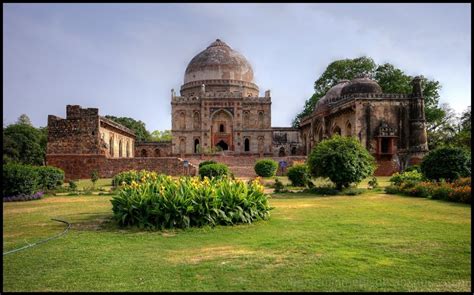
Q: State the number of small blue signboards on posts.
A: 2